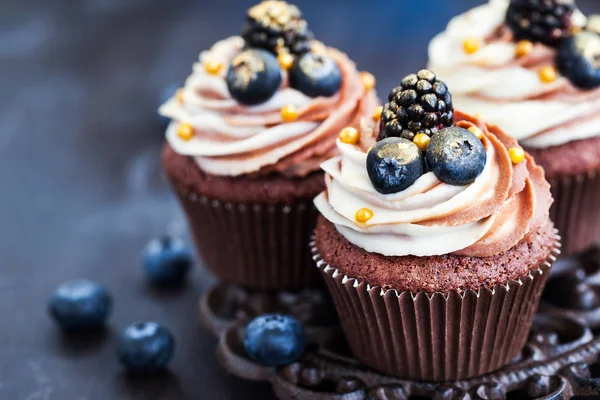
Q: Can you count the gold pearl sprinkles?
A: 15